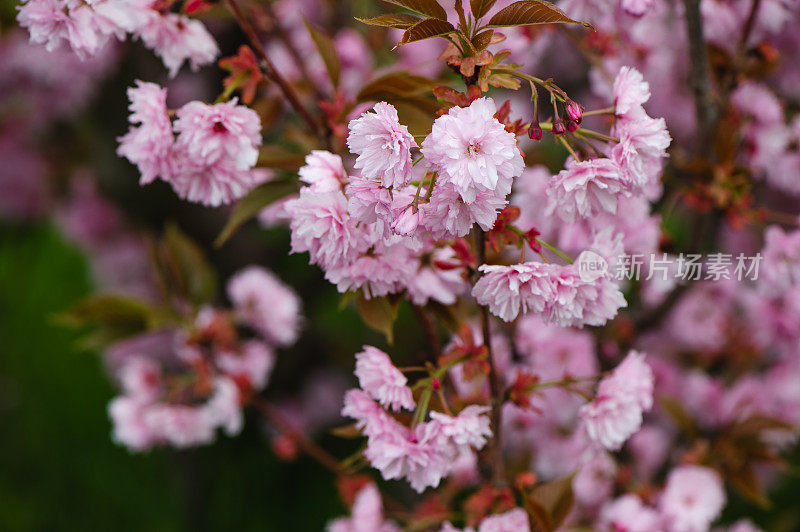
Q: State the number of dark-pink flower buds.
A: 4